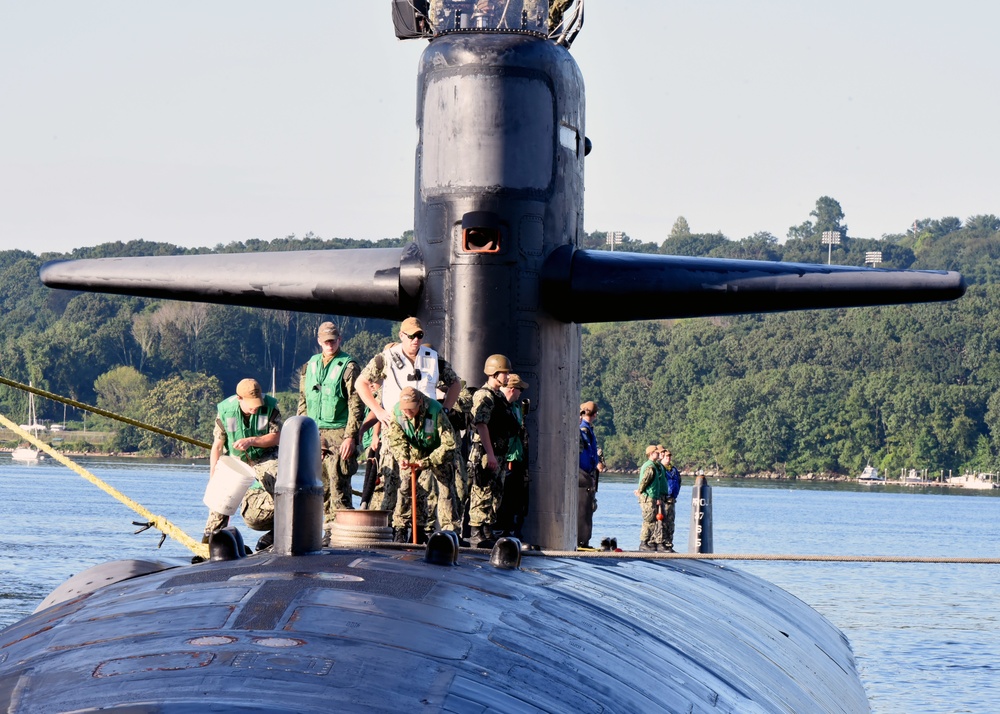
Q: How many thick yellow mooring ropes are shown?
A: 2